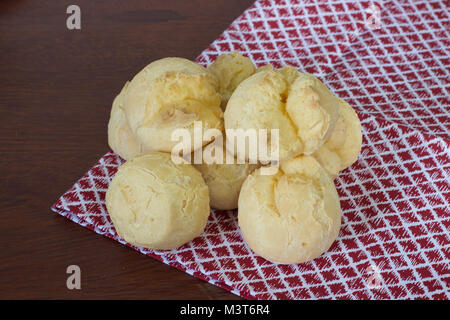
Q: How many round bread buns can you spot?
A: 8